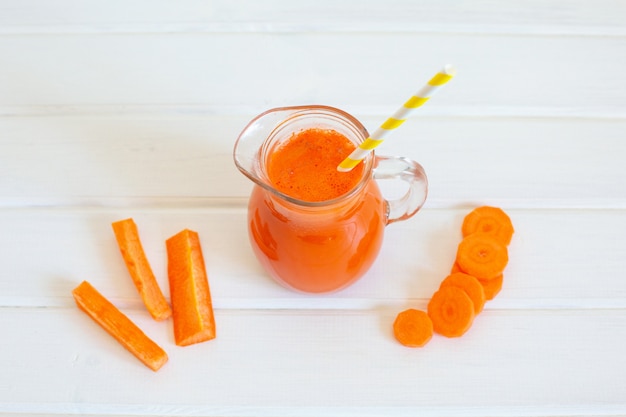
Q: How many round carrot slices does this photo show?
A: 6